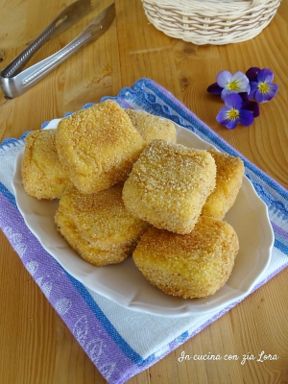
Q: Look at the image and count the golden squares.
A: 7